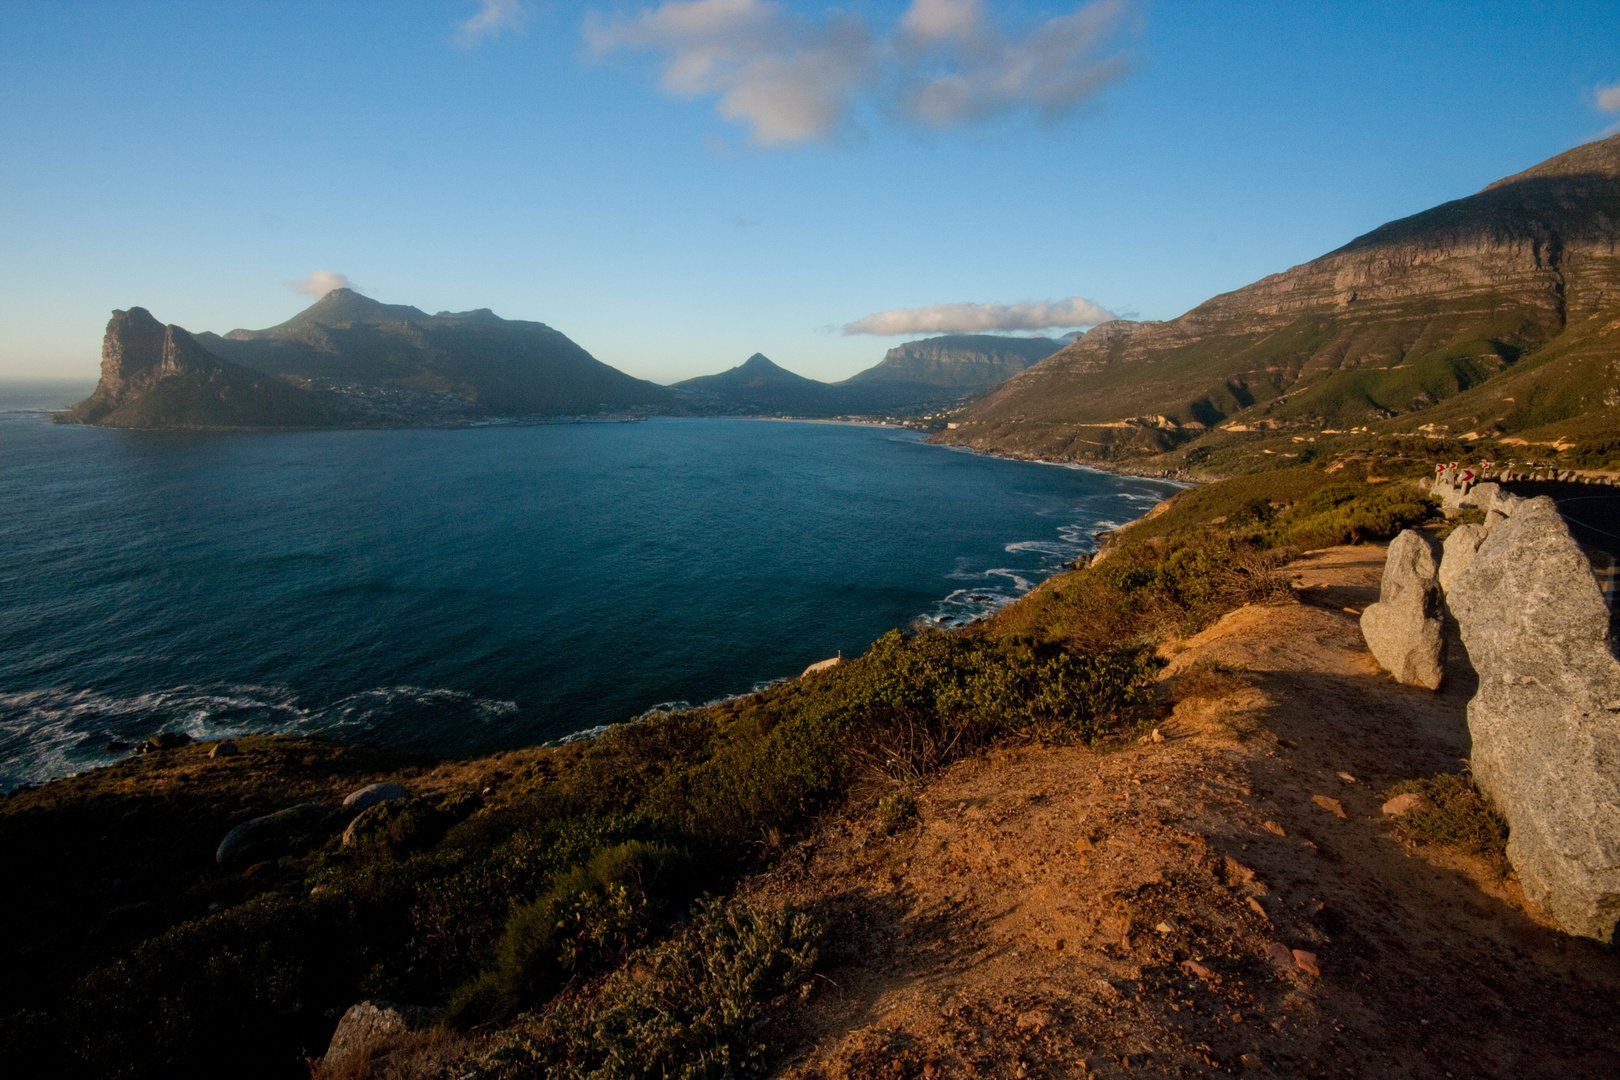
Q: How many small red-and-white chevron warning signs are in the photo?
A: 4